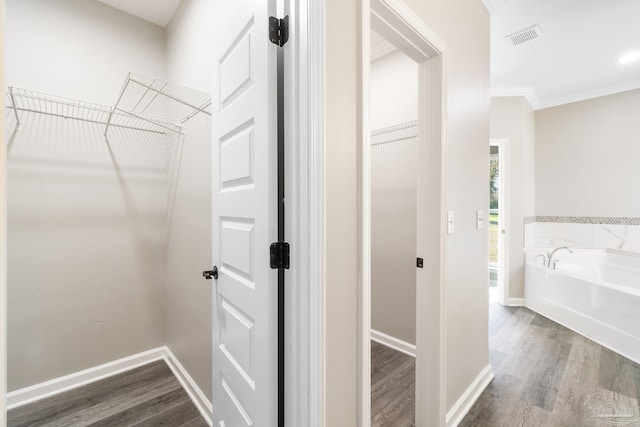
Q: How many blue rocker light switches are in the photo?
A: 0